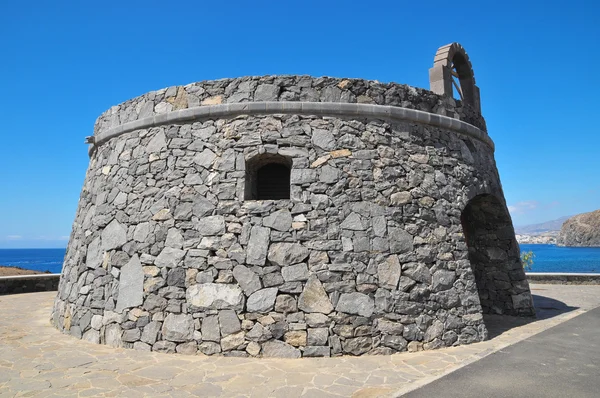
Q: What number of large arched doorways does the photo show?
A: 1